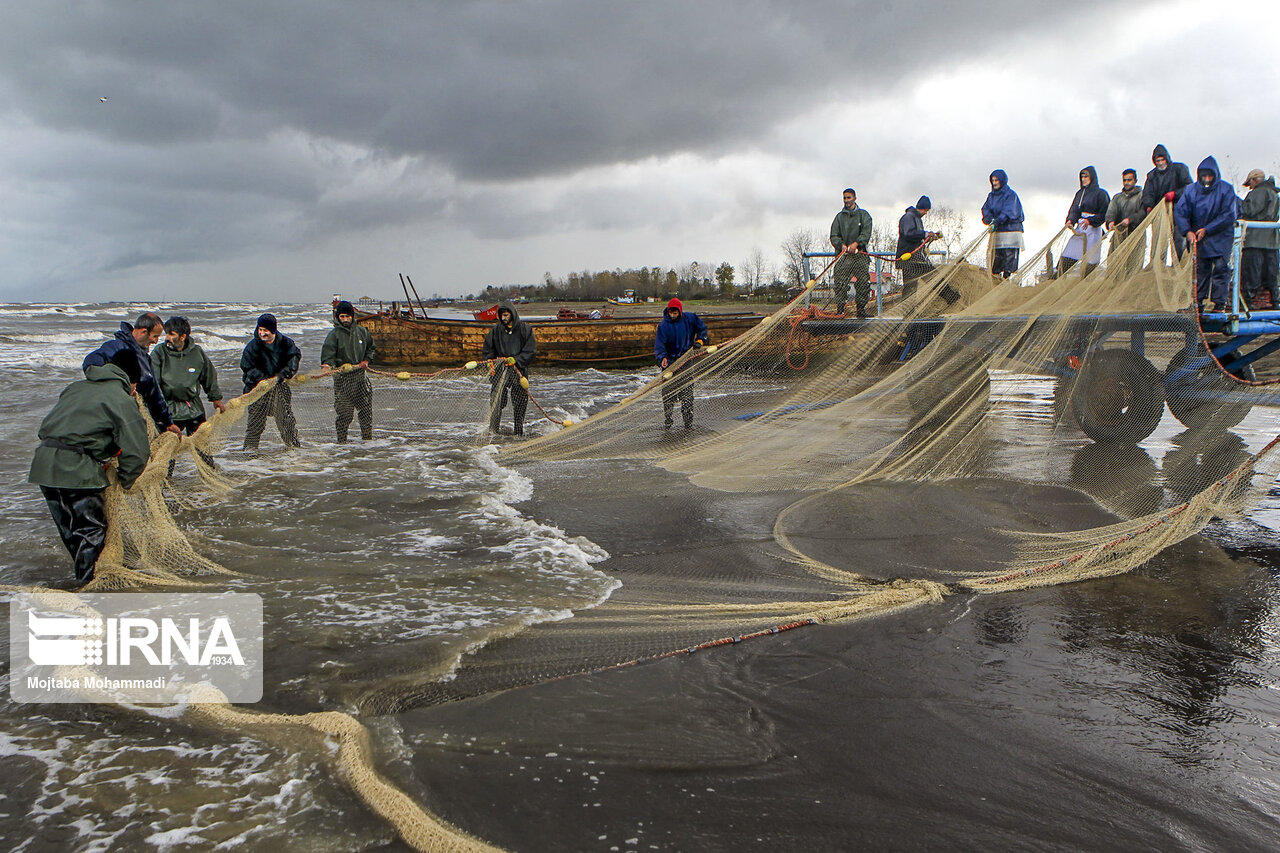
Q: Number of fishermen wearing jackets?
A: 15